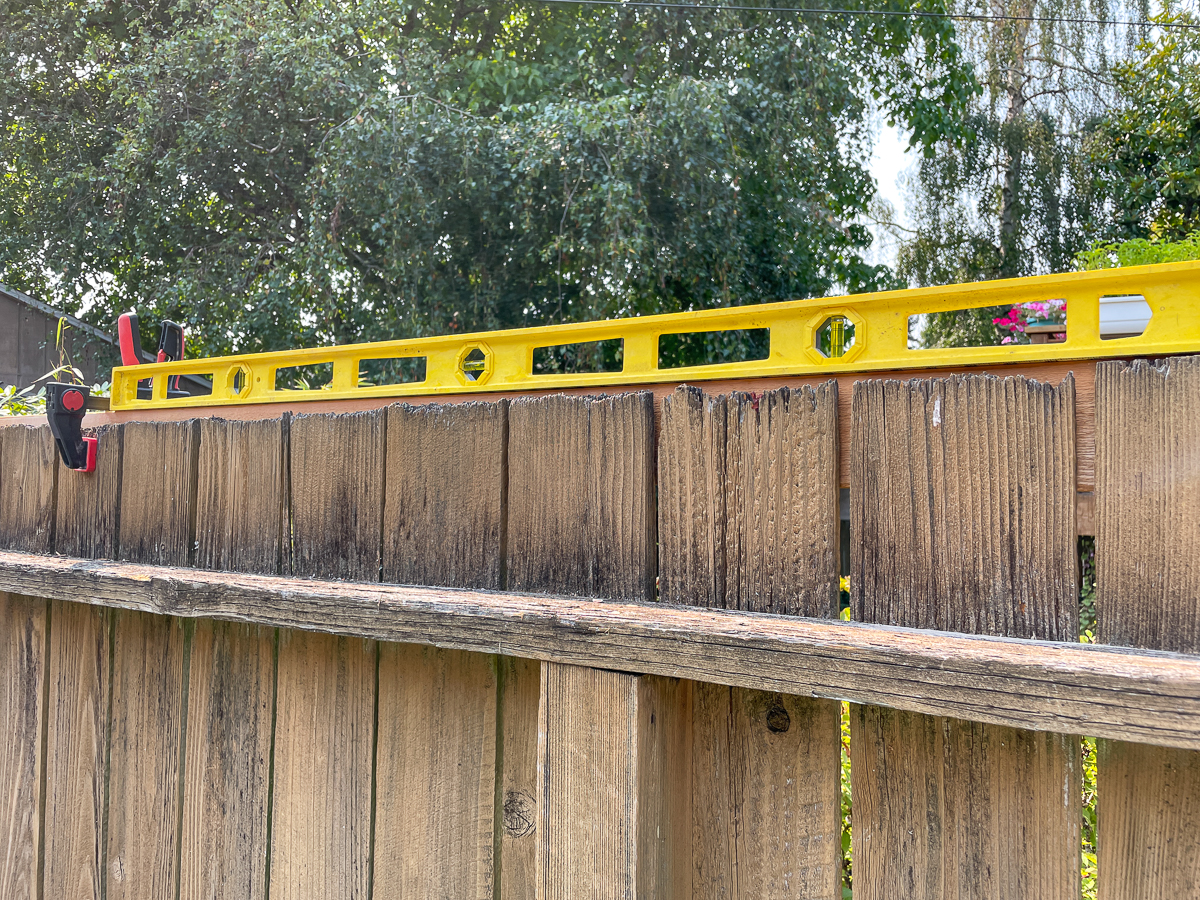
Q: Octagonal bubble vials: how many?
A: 3